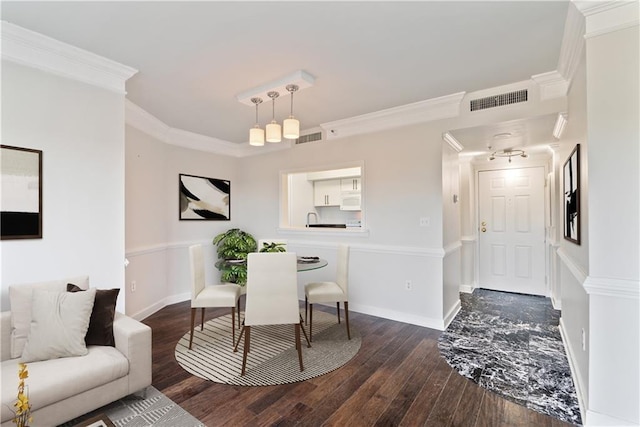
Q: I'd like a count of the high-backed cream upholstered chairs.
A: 4